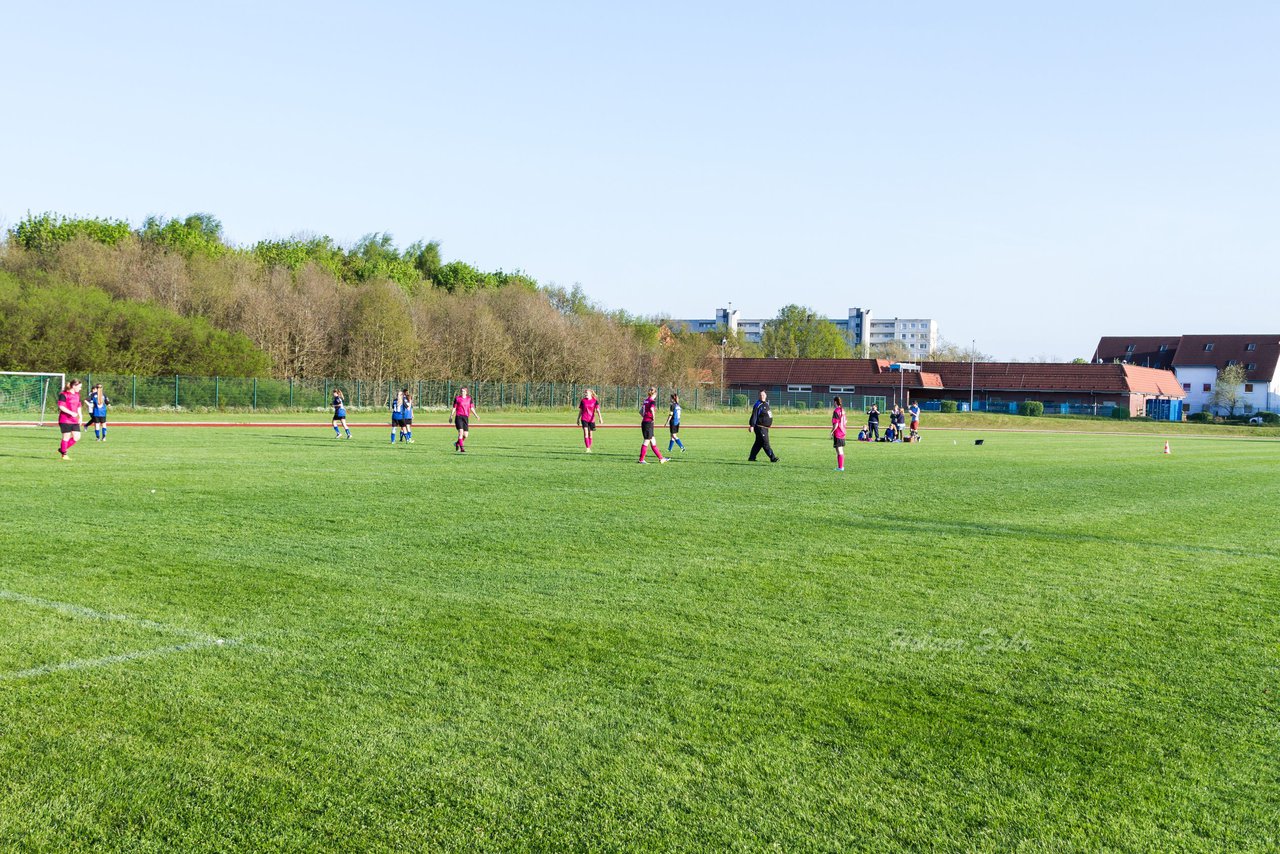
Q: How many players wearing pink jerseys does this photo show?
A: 5